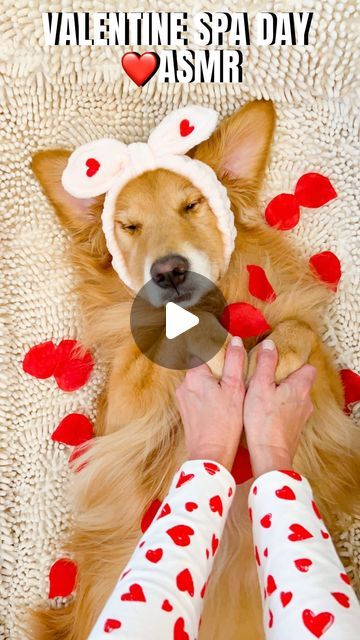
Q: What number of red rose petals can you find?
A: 14